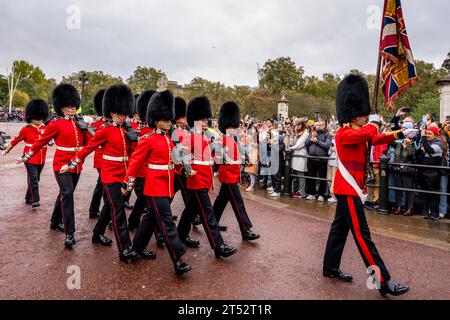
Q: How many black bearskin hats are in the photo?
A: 11